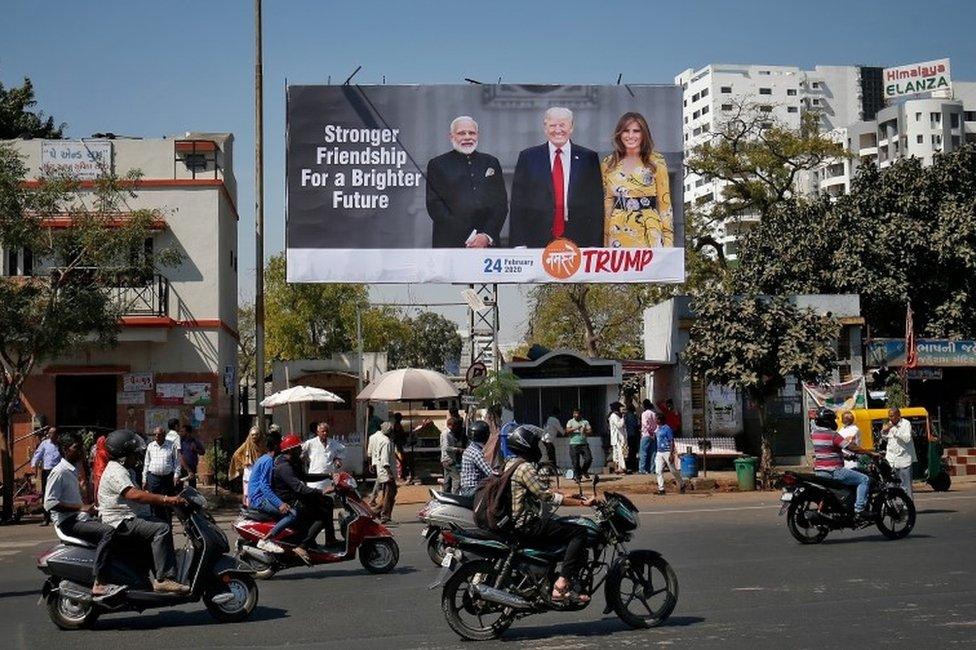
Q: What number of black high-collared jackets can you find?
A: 1